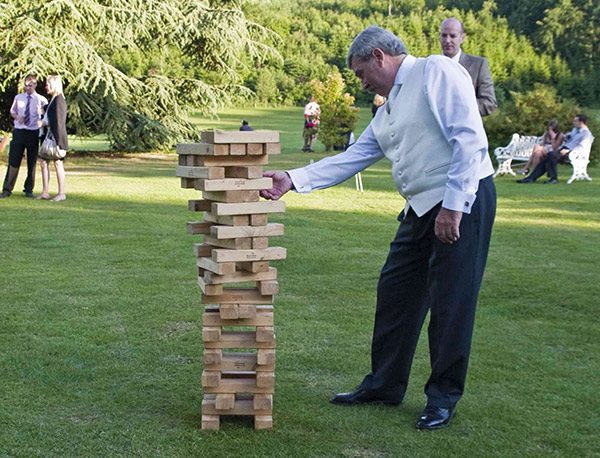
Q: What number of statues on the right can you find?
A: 0